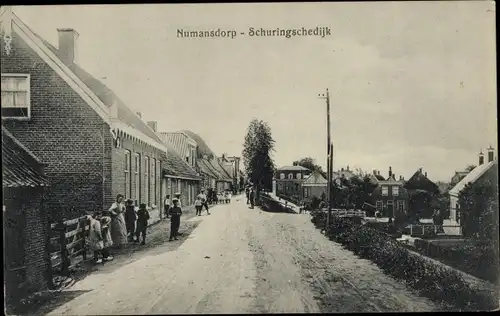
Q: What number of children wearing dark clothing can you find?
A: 3